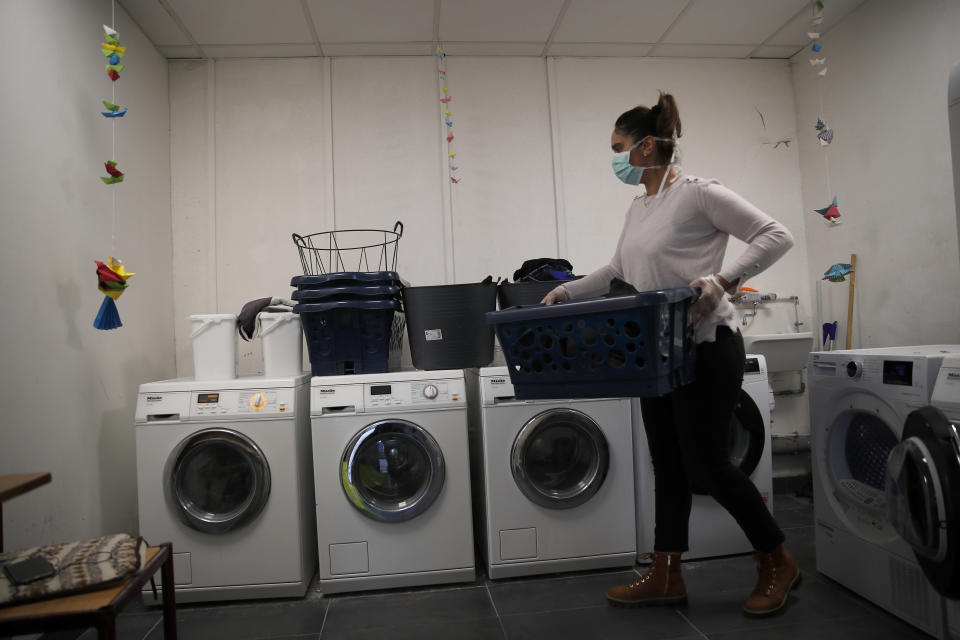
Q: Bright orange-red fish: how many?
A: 0